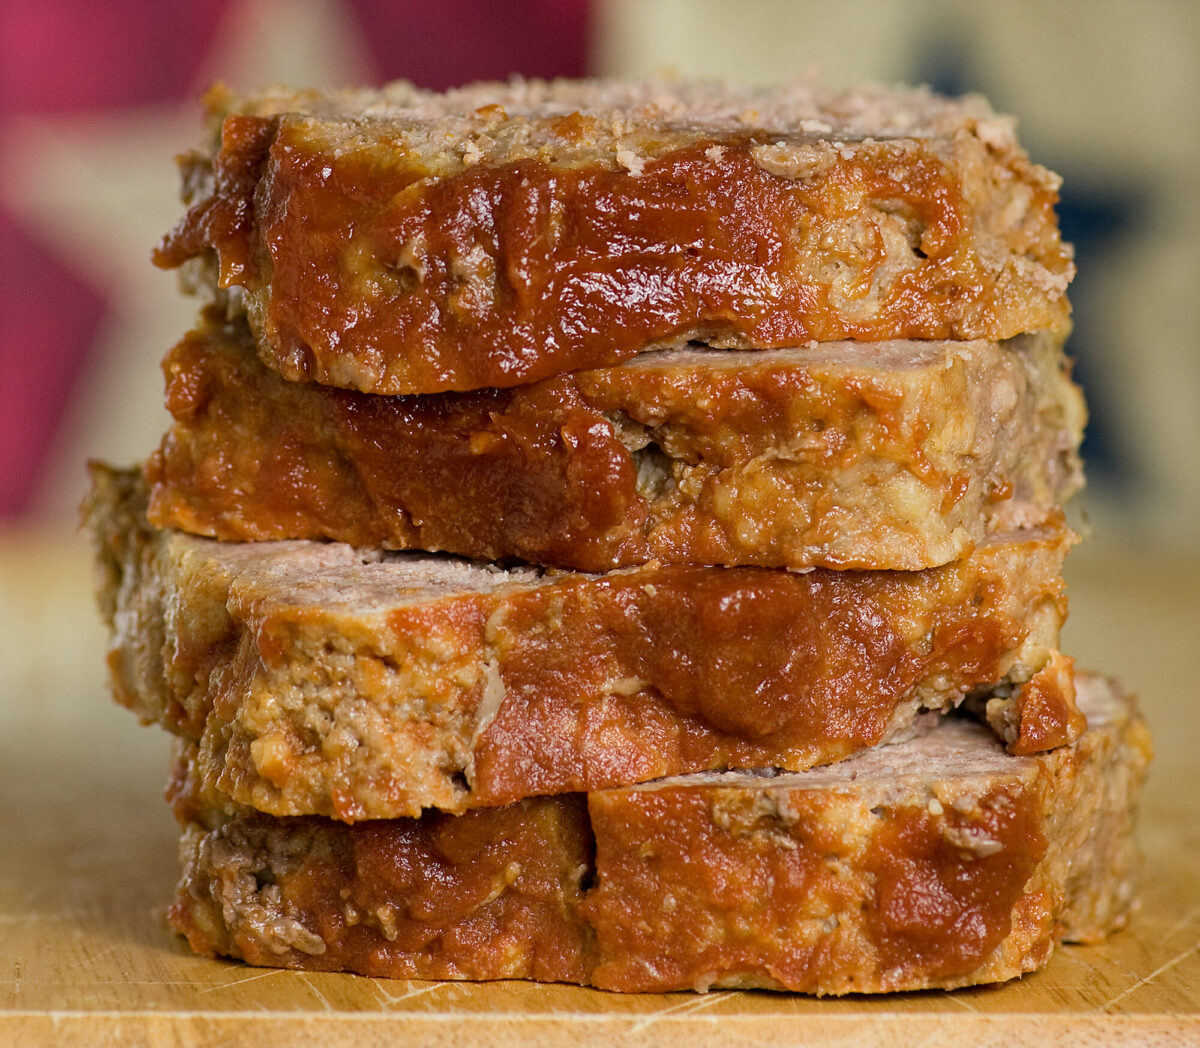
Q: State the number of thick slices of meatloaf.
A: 4